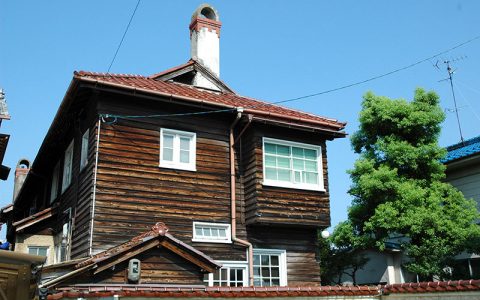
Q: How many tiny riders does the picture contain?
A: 0